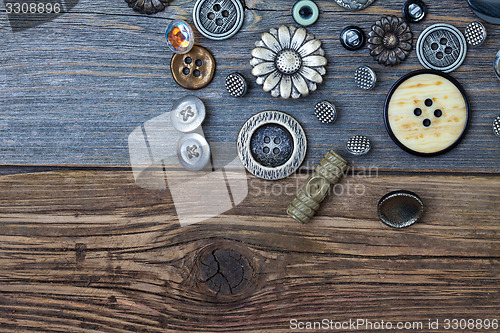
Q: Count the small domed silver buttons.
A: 6